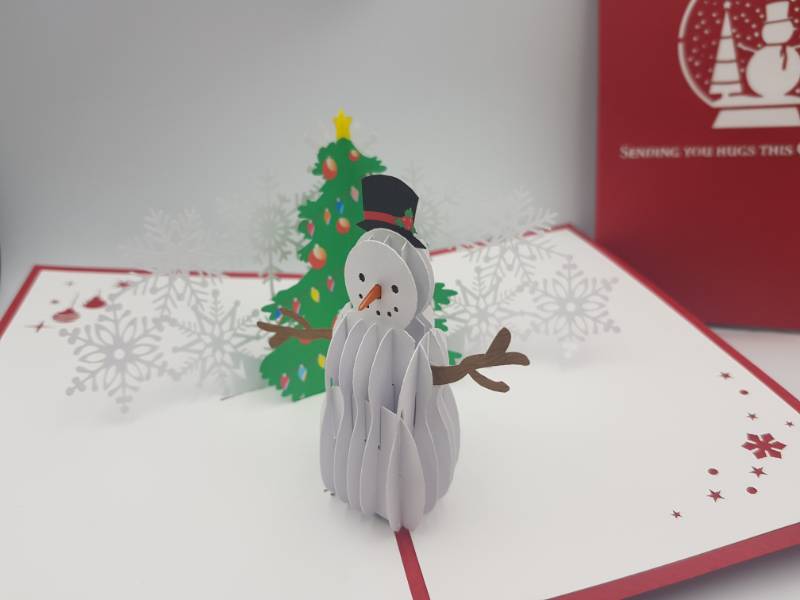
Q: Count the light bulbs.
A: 11